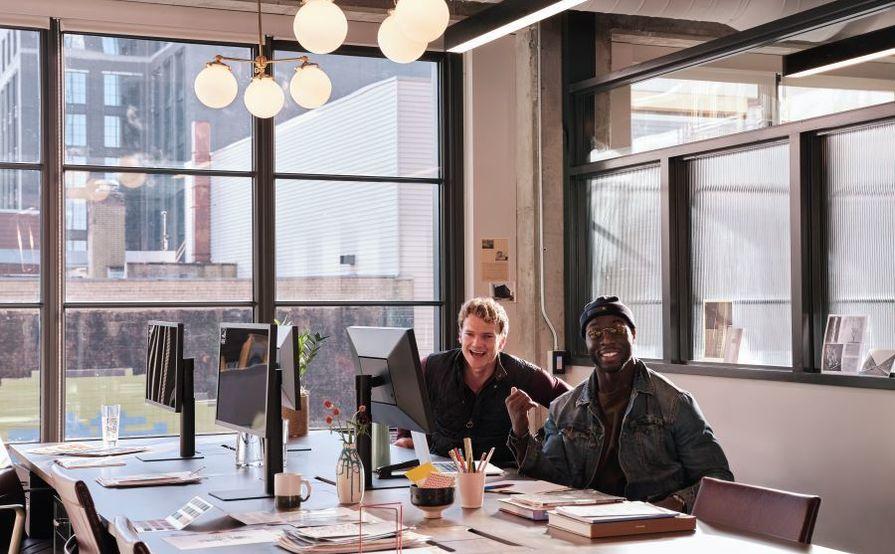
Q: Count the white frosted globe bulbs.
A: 6